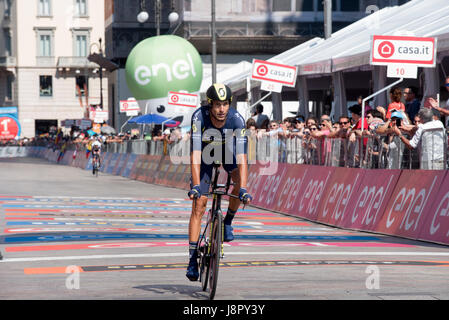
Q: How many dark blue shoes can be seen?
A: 2